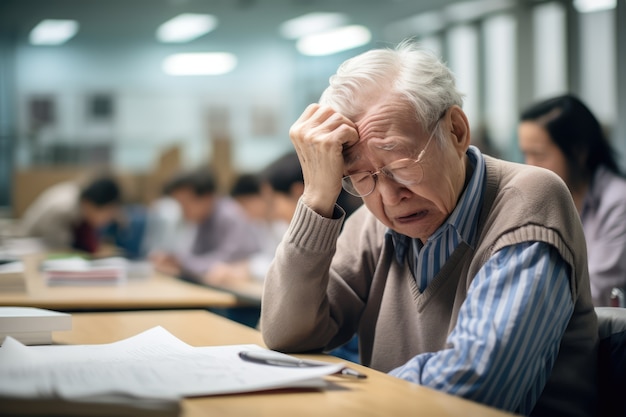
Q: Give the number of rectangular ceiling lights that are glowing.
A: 6